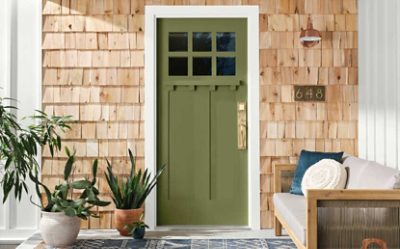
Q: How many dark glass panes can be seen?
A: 6